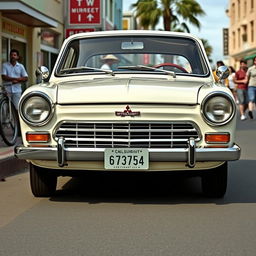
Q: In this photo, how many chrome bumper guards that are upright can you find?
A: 2